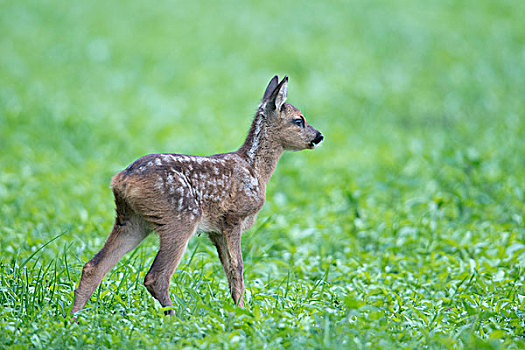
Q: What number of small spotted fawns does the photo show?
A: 1